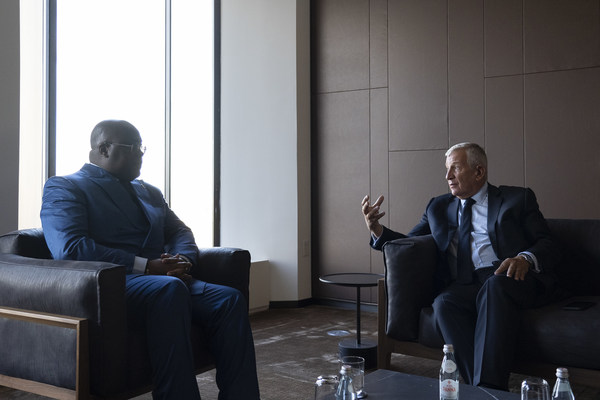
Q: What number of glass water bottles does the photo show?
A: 3